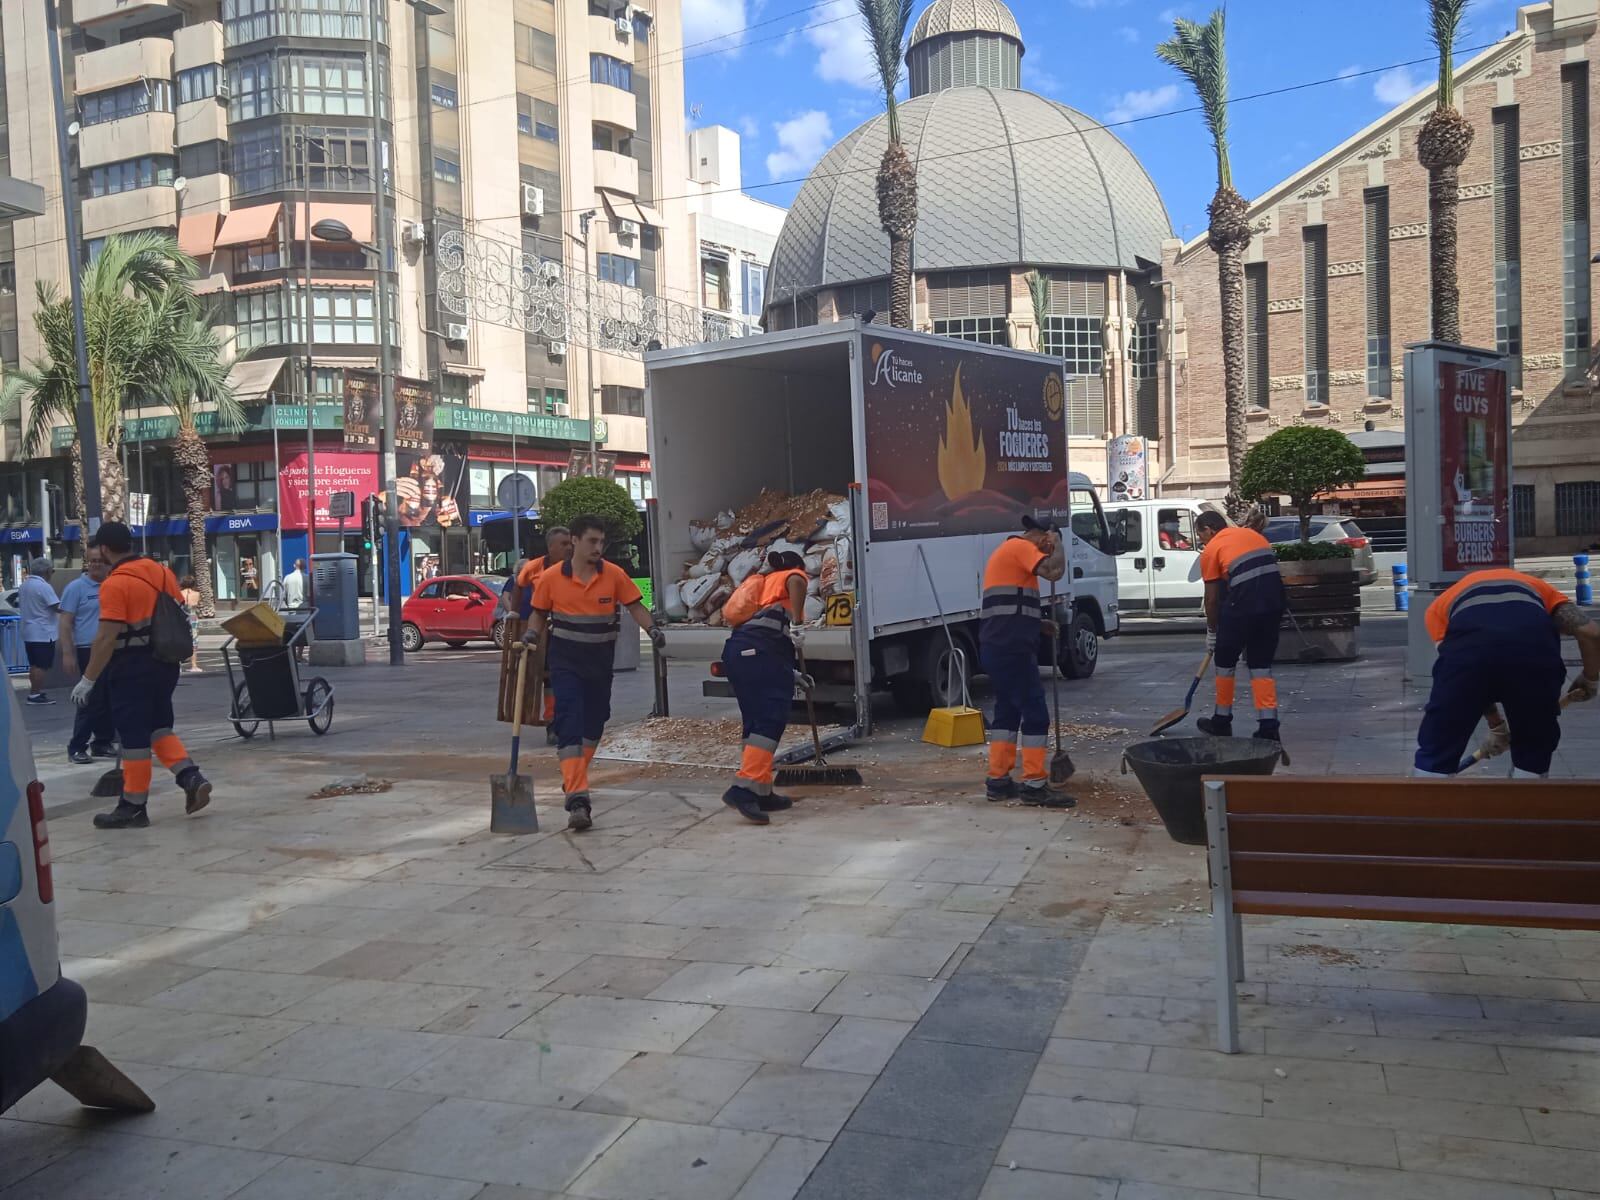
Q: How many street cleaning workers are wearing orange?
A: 7